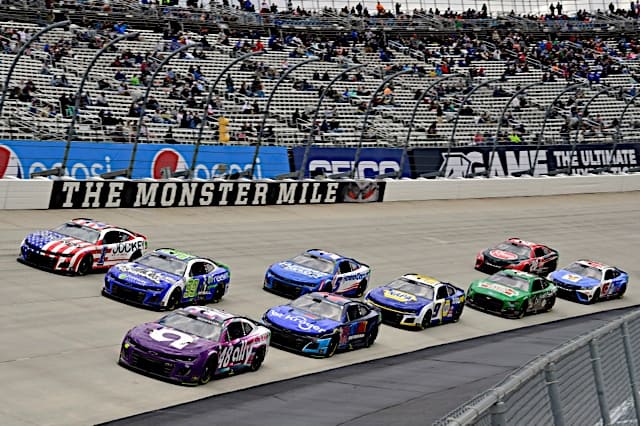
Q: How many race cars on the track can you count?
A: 9